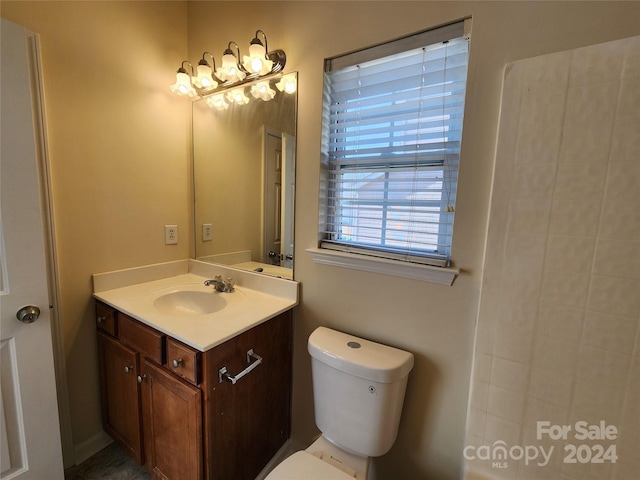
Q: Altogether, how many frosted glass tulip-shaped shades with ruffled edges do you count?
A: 4